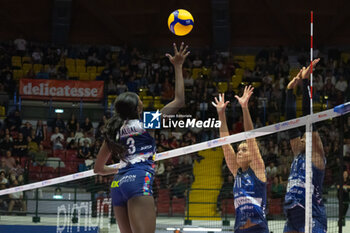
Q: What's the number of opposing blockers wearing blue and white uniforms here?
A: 2